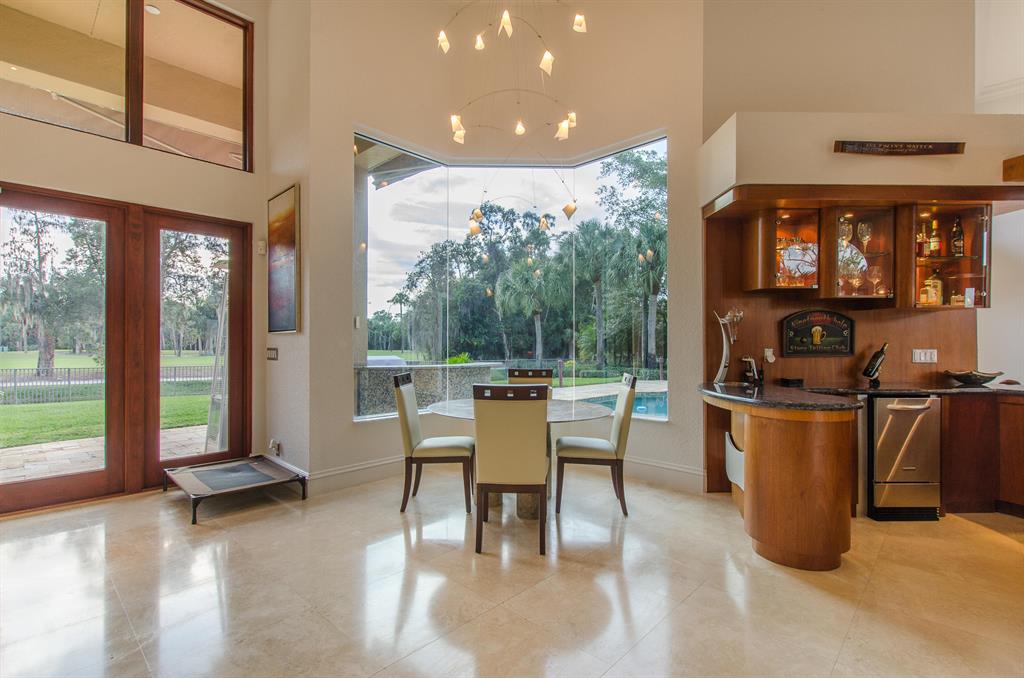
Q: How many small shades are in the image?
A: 14